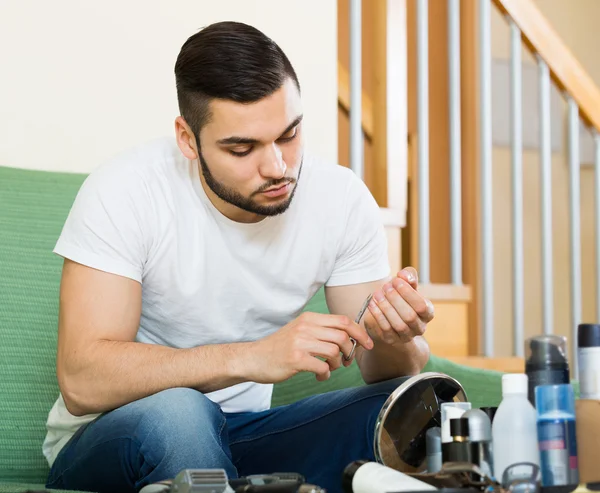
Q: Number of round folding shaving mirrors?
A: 1